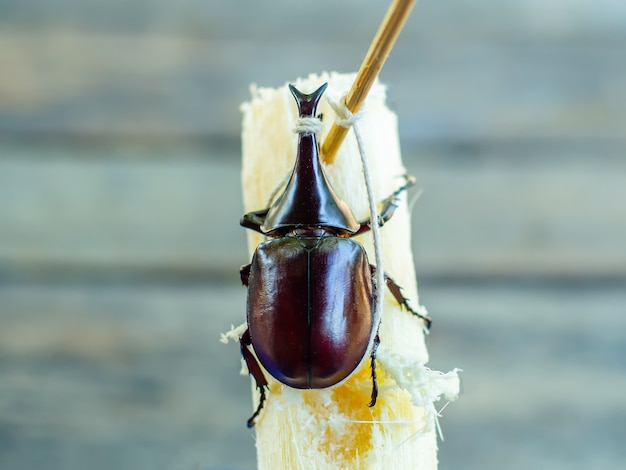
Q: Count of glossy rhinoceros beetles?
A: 1